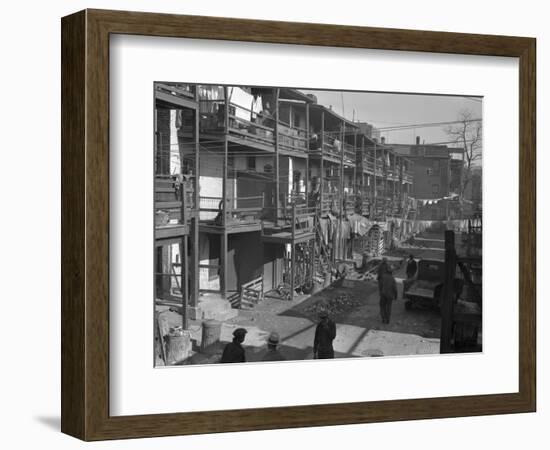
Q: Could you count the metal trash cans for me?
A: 2